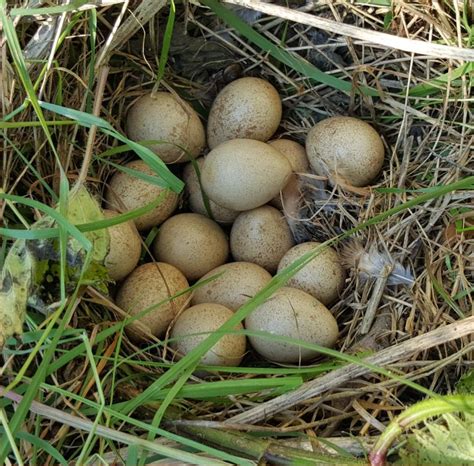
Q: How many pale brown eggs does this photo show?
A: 15